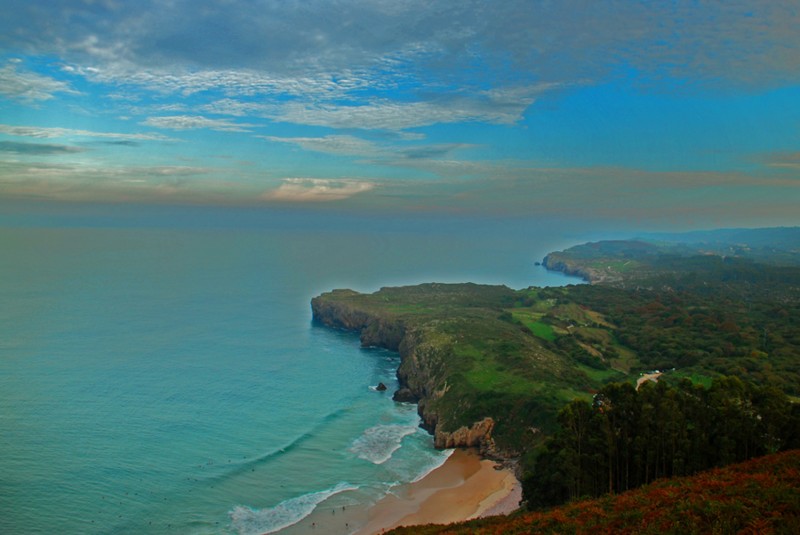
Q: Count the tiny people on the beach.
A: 4